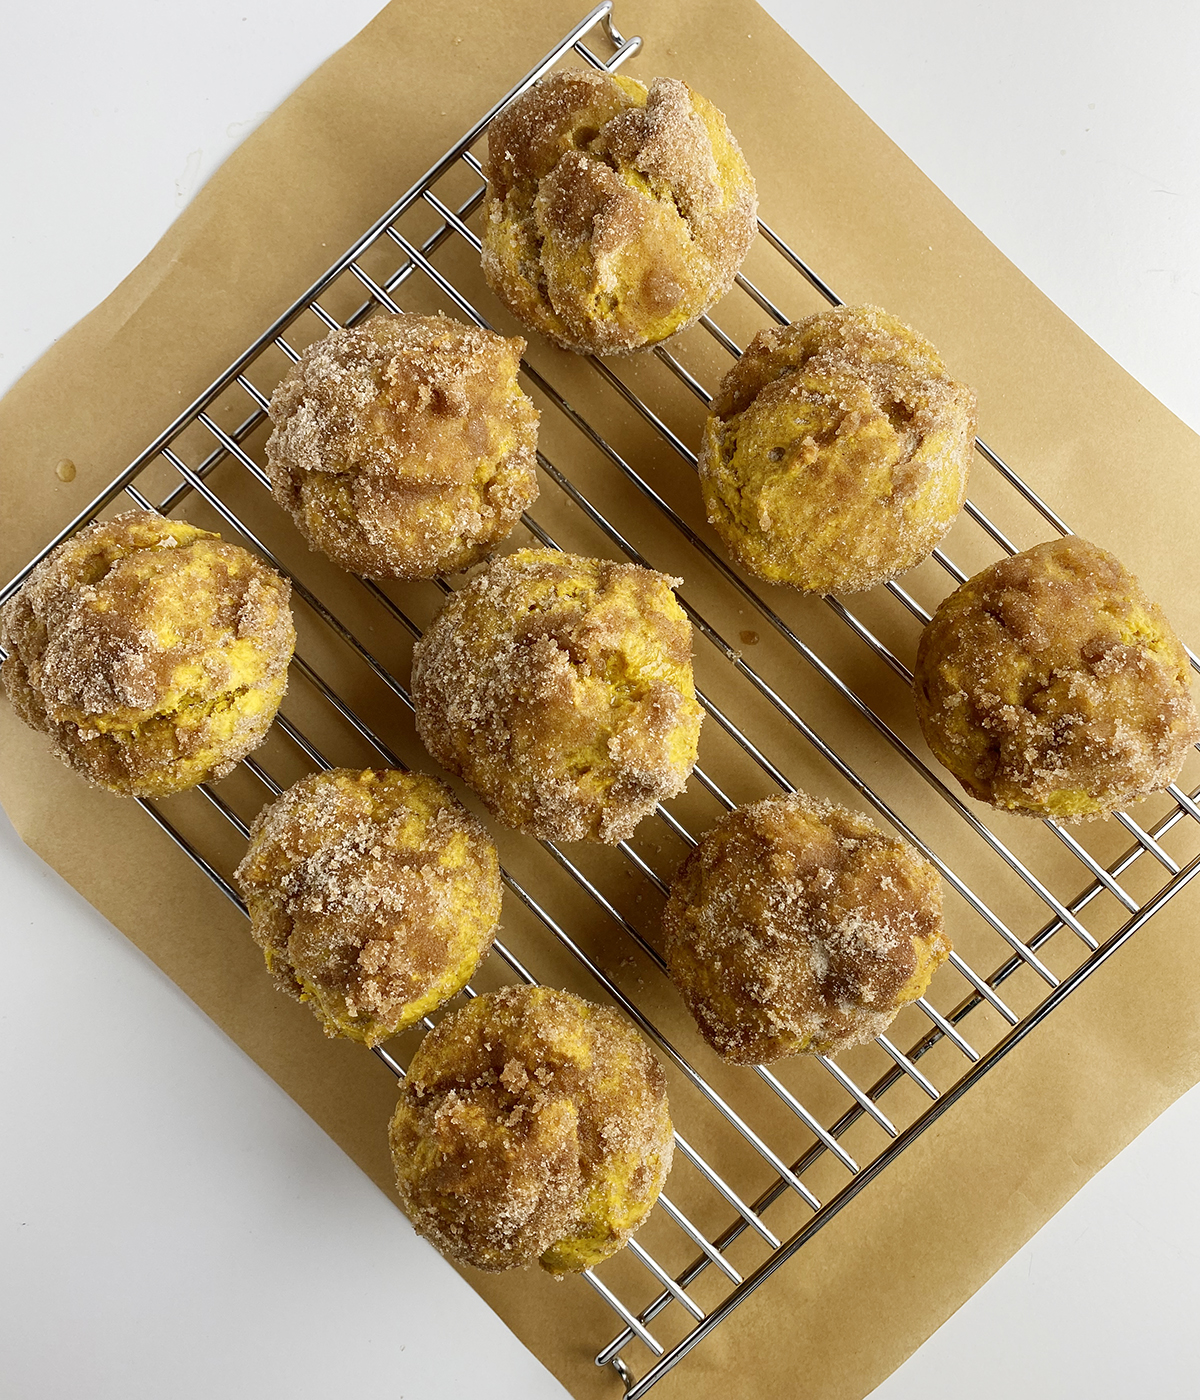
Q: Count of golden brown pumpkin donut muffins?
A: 9